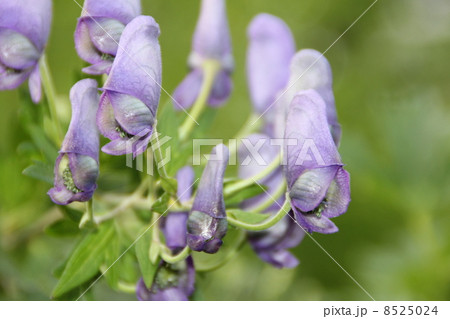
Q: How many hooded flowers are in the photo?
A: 11